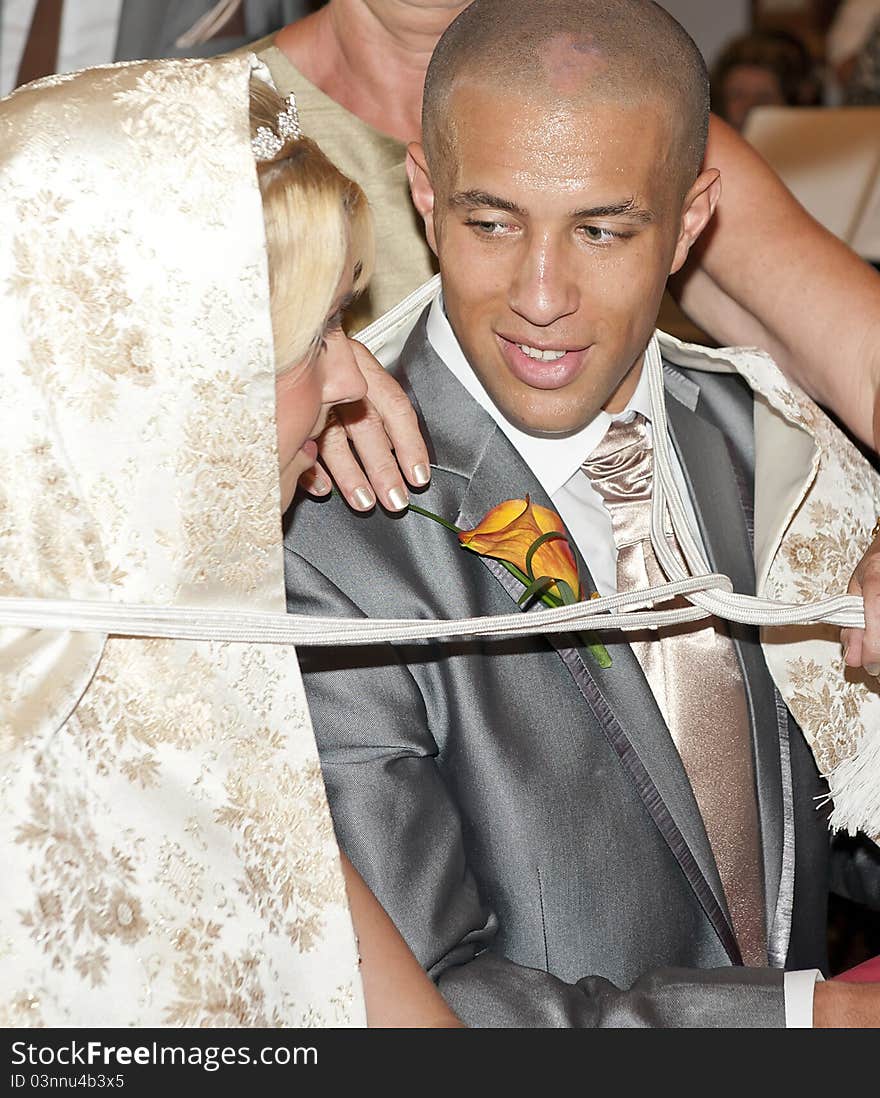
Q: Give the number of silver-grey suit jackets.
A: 1